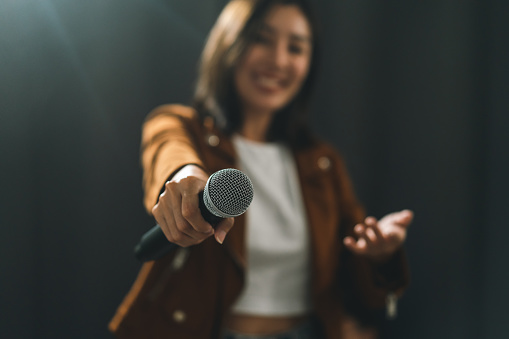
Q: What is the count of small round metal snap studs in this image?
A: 3